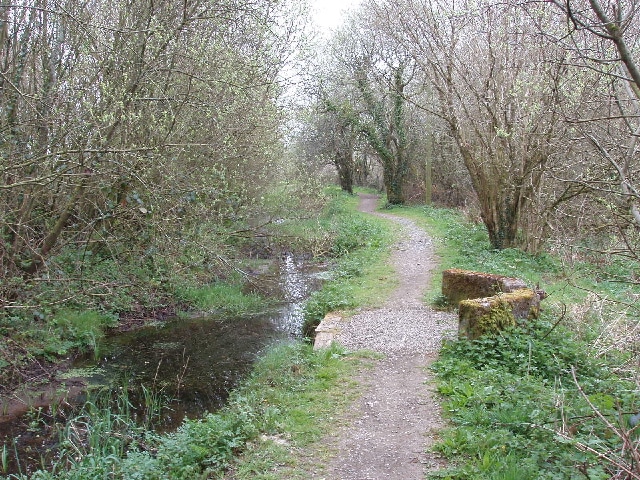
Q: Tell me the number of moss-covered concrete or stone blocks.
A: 2